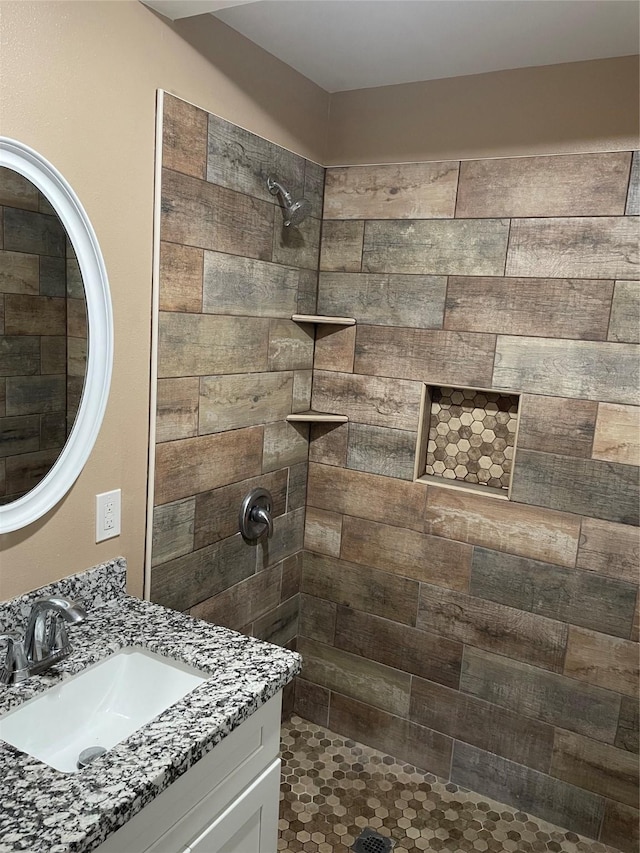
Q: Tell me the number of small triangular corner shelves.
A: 2